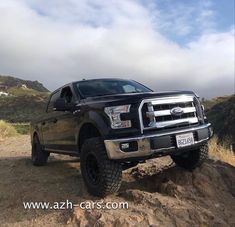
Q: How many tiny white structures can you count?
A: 2